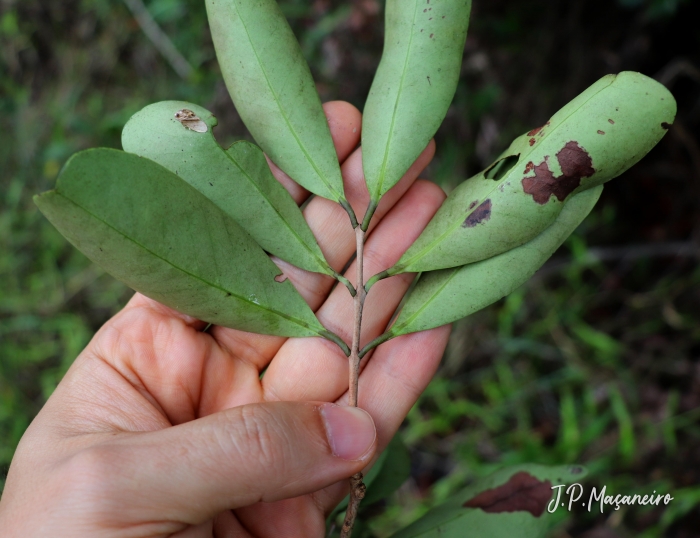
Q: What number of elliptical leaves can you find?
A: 6